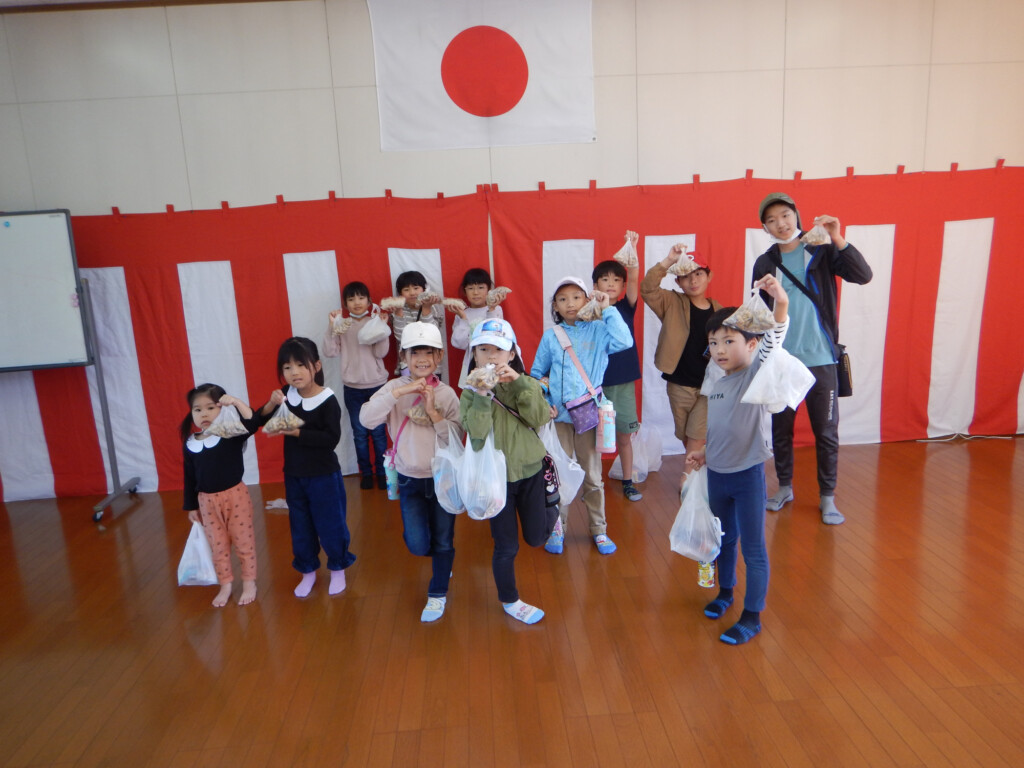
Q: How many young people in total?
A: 12